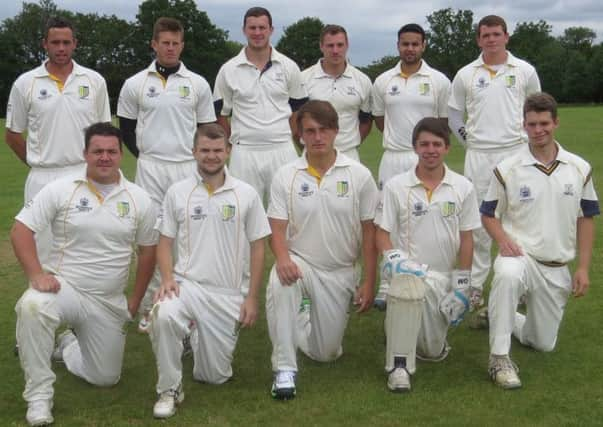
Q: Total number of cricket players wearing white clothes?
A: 11